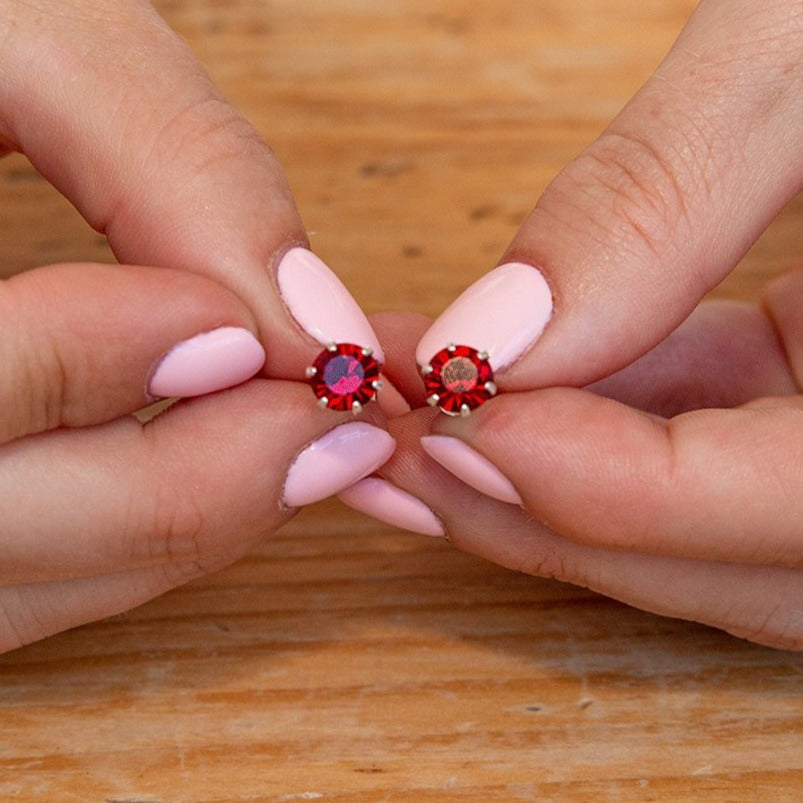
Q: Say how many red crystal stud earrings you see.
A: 2